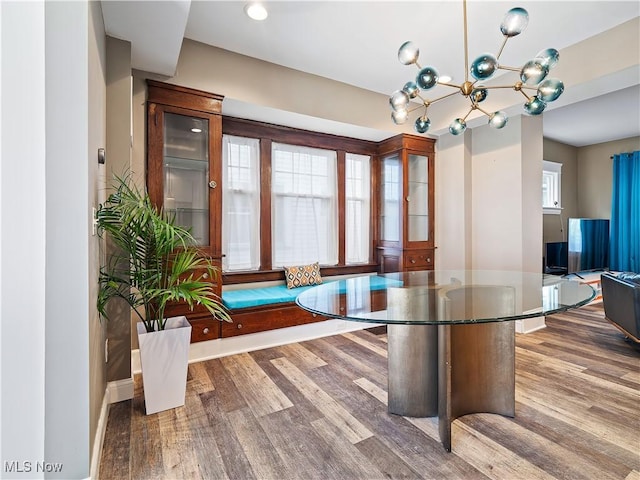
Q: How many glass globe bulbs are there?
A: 15